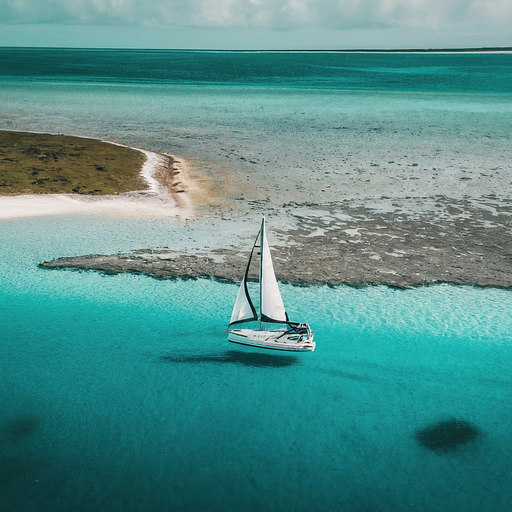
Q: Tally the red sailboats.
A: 0